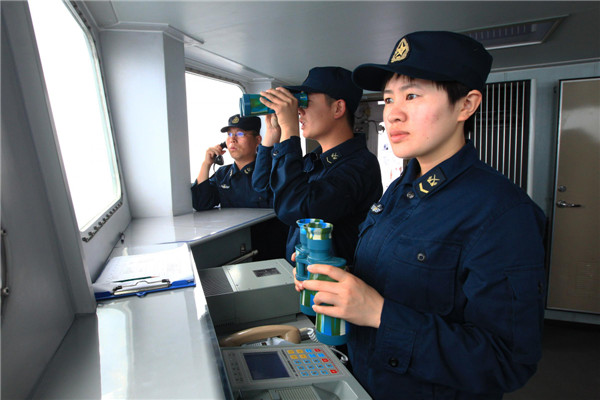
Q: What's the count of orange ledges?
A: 0